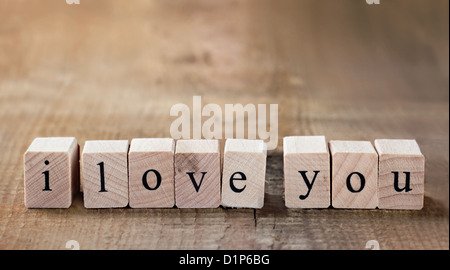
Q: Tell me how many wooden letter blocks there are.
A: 8